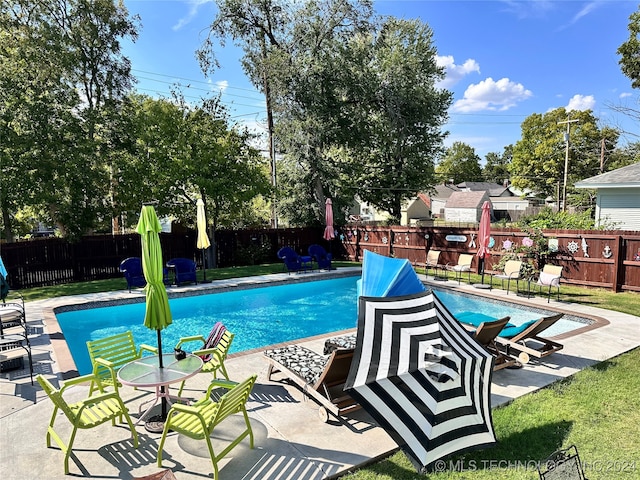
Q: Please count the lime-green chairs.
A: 4